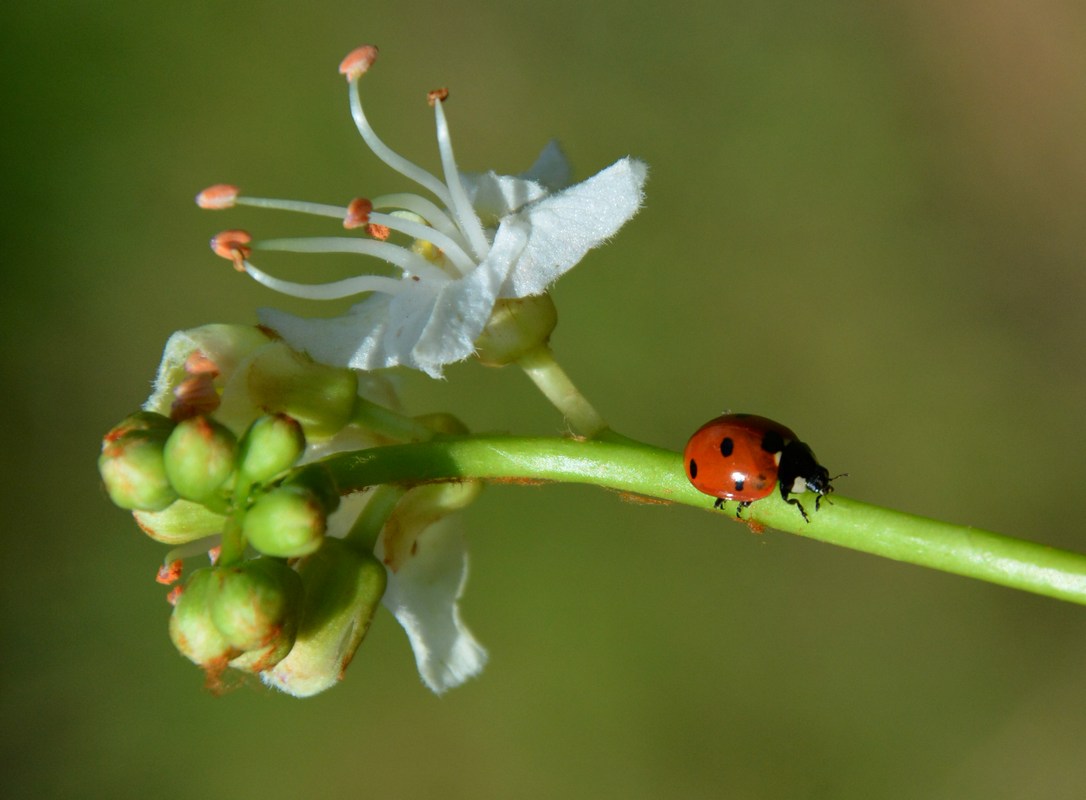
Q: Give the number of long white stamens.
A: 6